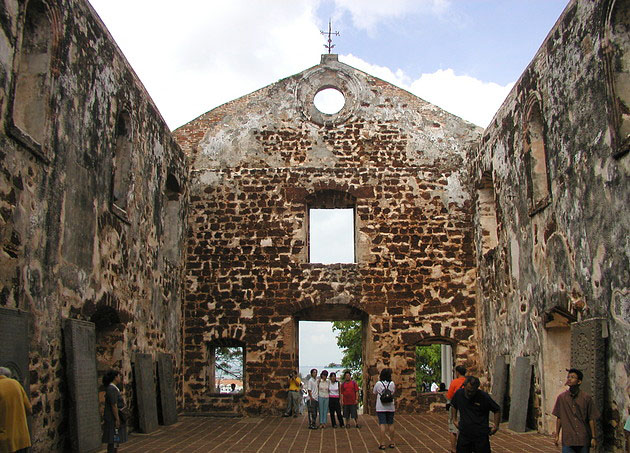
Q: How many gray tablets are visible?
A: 7